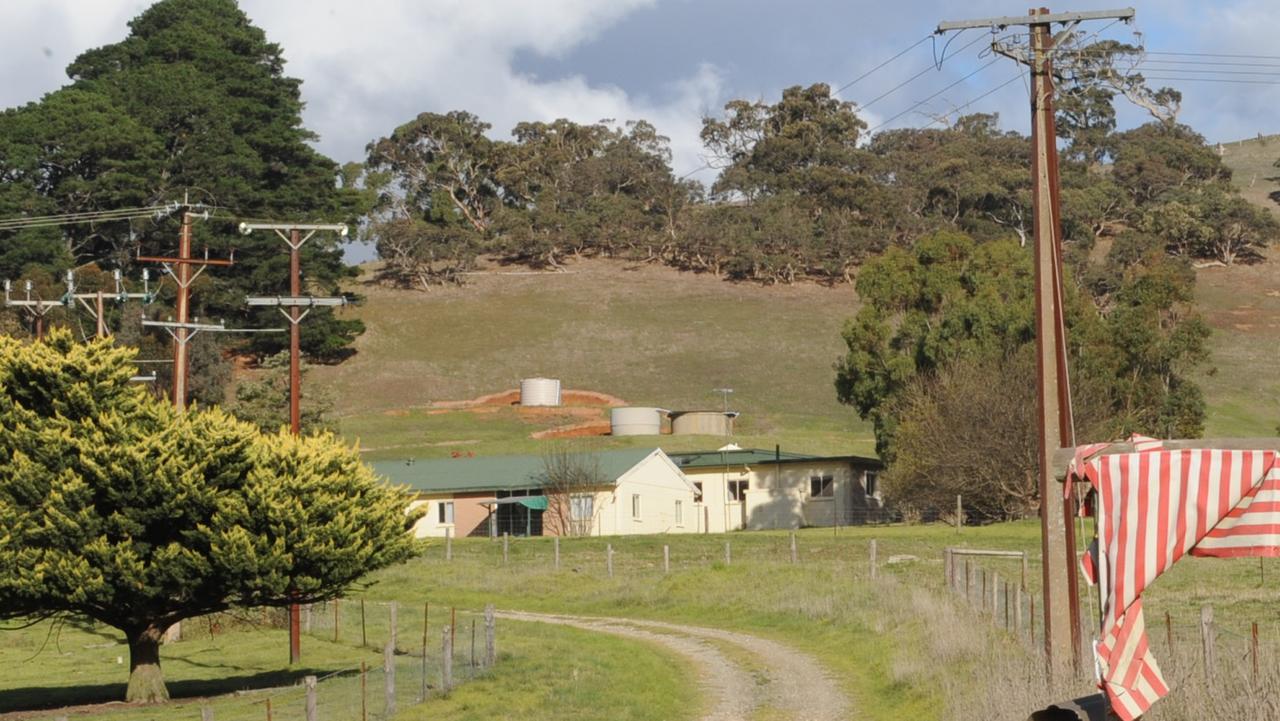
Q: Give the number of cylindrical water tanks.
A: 3